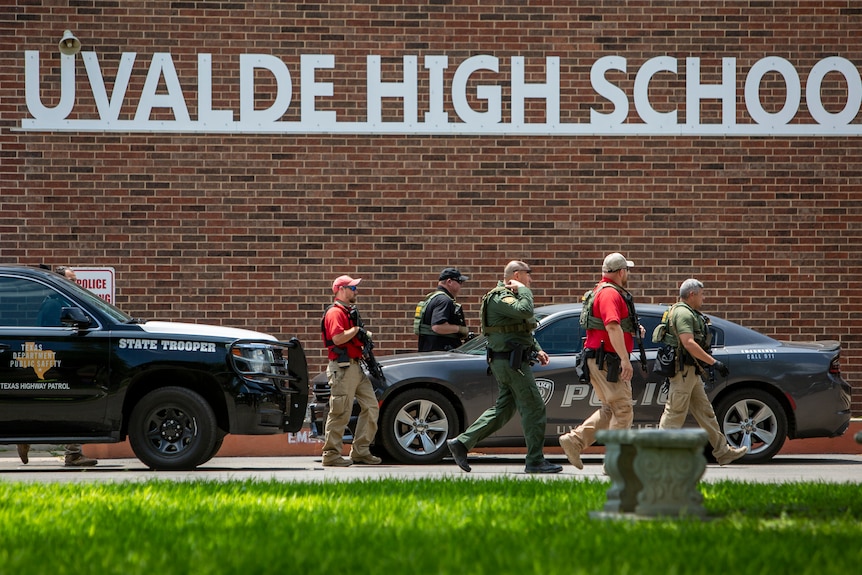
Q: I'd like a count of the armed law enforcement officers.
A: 5